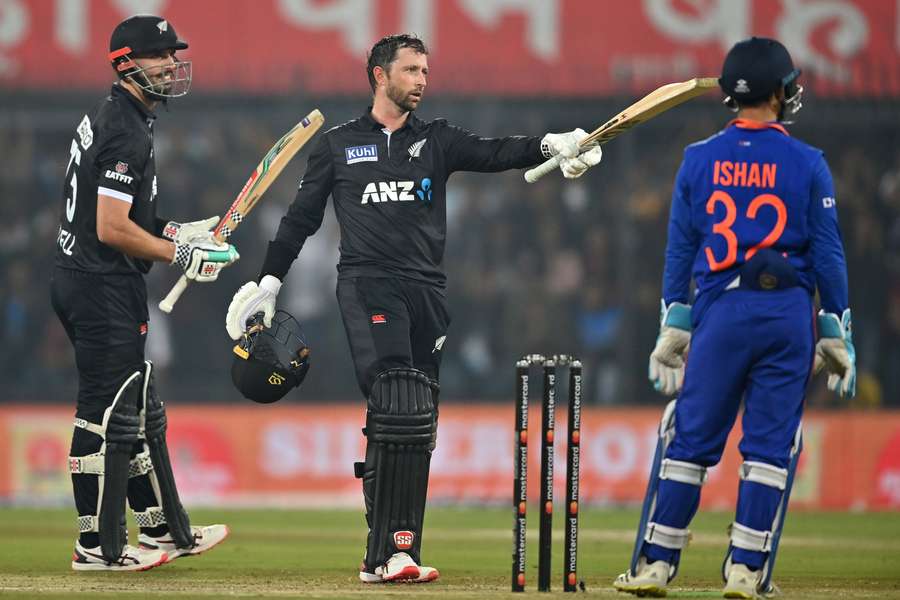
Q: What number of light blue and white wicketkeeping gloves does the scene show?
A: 2